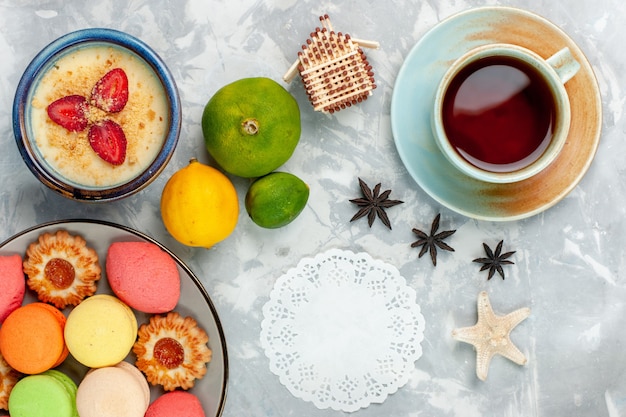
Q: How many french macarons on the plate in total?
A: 4